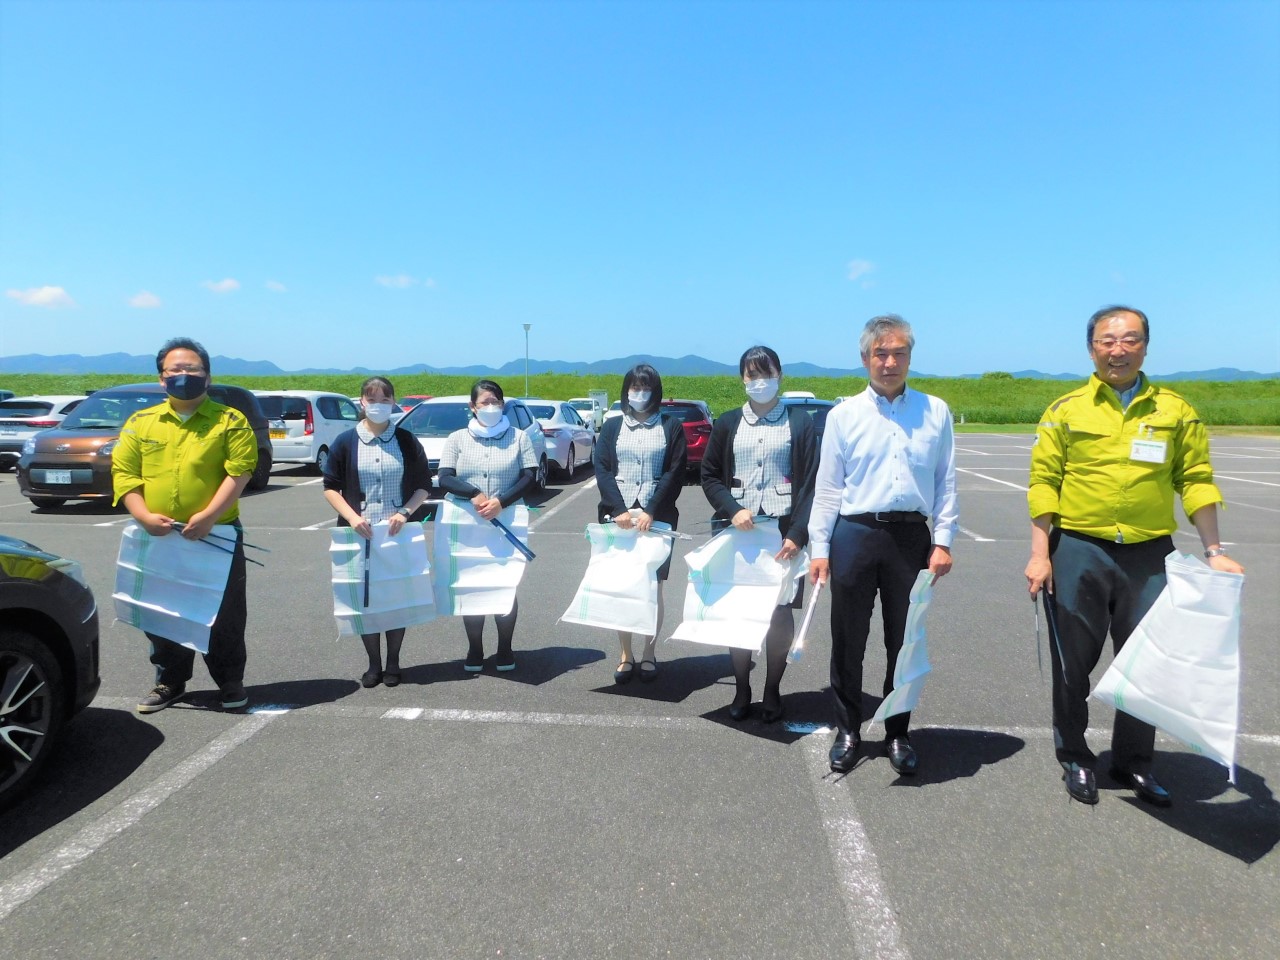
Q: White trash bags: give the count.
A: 7